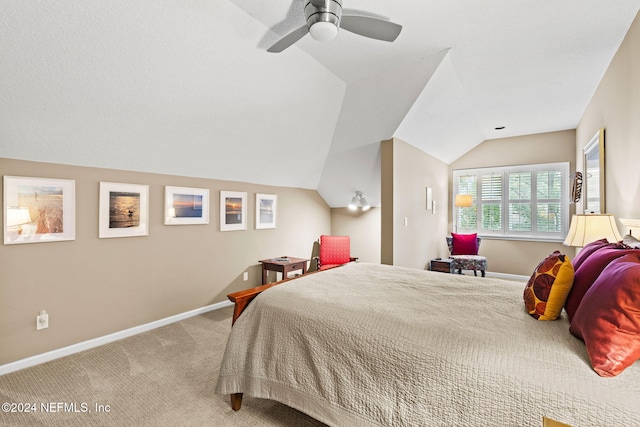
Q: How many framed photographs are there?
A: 5